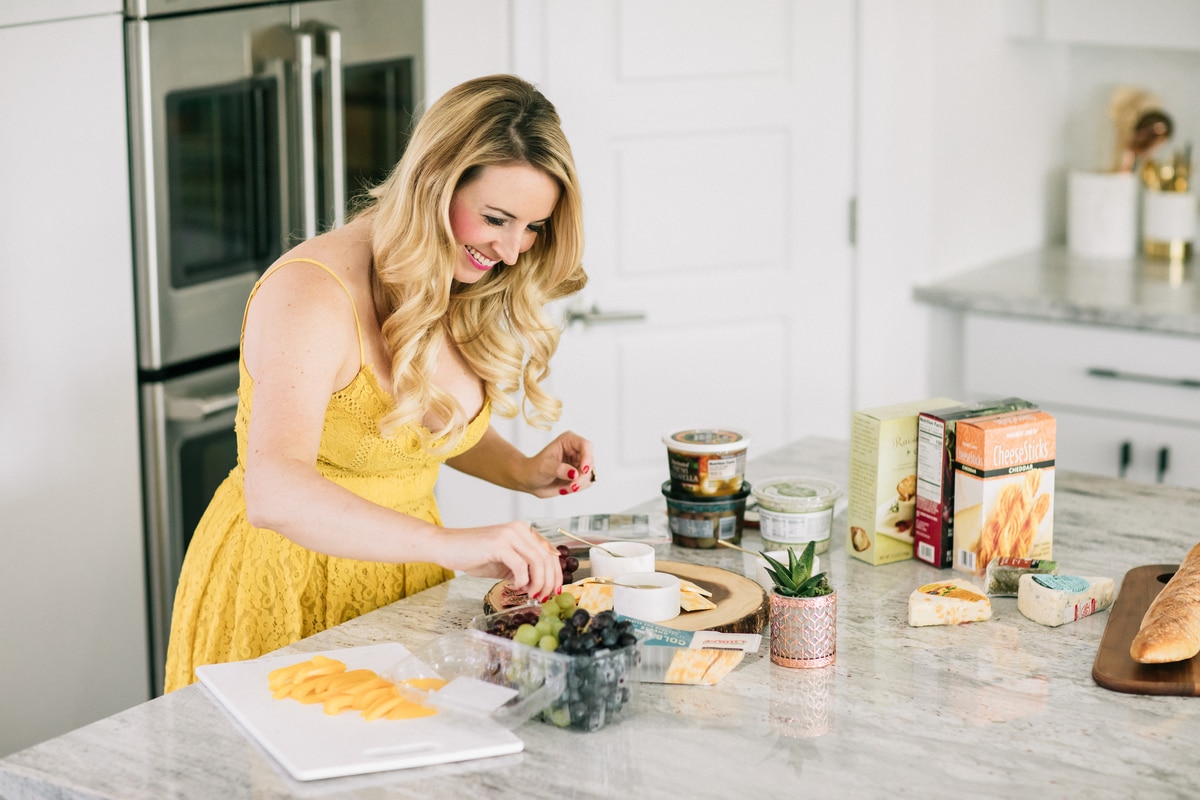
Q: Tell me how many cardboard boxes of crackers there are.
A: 3